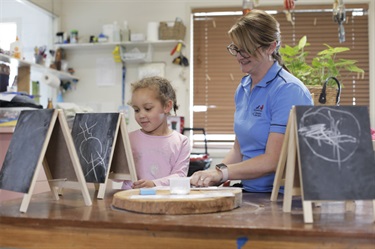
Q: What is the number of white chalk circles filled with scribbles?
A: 1